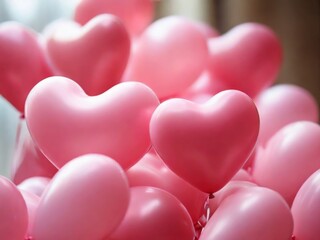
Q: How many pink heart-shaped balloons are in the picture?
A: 4